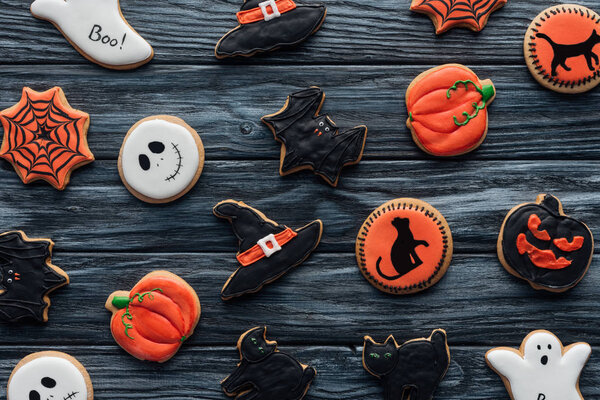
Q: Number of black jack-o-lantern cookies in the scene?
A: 1